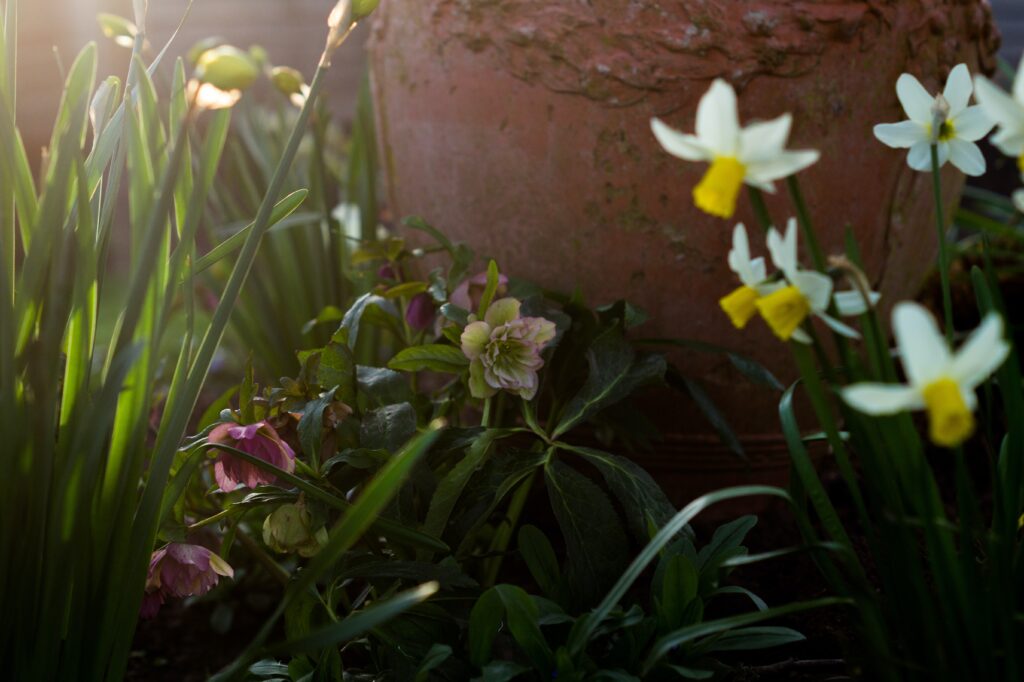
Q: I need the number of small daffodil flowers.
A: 6